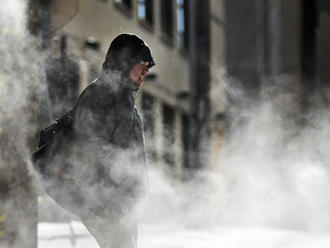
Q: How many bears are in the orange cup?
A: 0